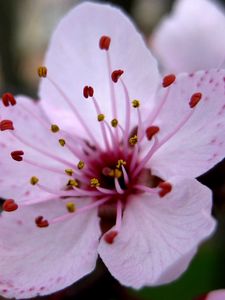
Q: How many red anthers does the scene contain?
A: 13